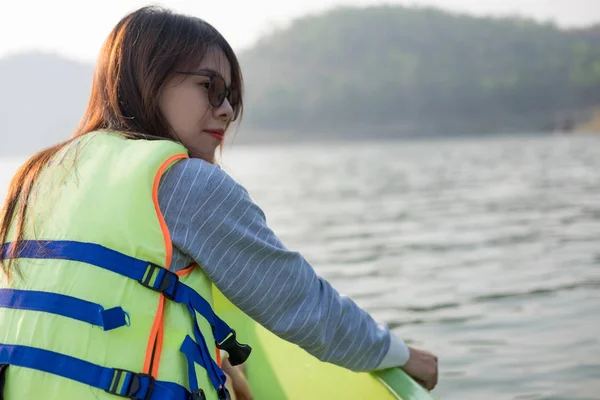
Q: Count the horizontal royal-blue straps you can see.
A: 3